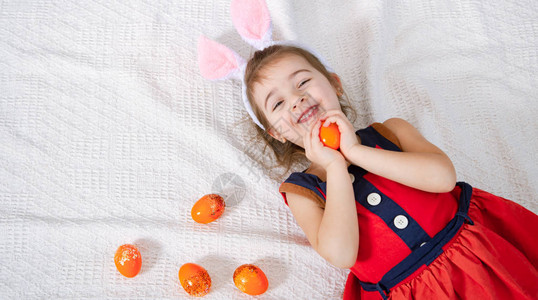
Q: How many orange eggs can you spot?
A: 5